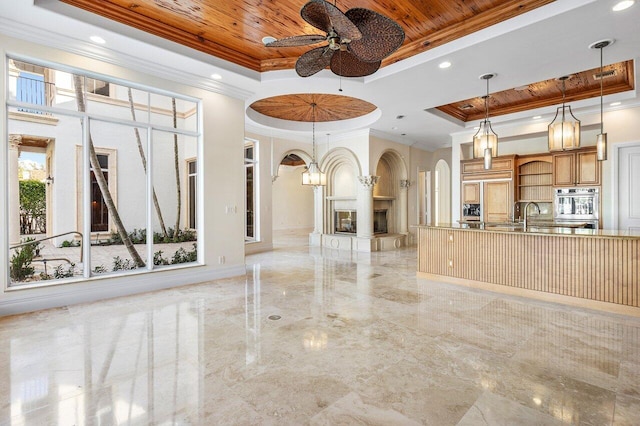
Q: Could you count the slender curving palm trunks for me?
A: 3